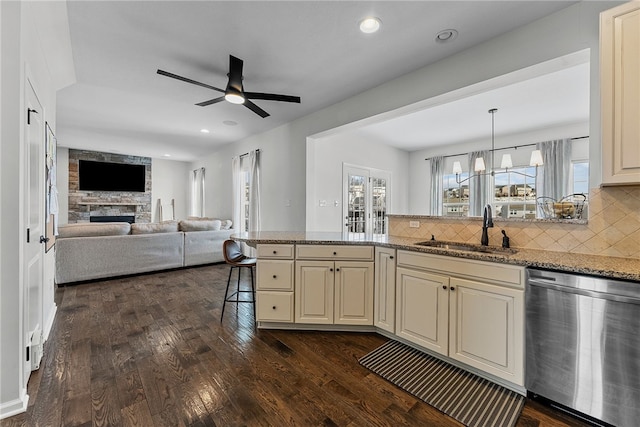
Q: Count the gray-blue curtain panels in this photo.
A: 3